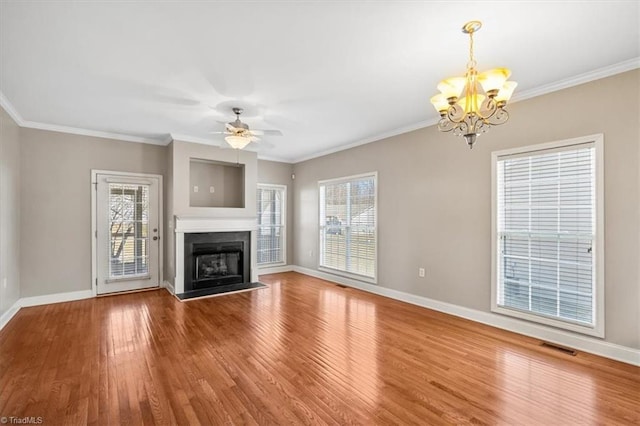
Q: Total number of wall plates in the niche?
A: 2